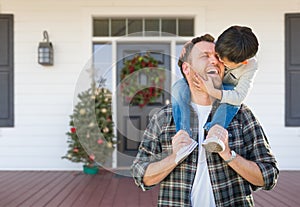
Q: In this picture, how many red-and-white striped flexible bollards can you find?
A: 0